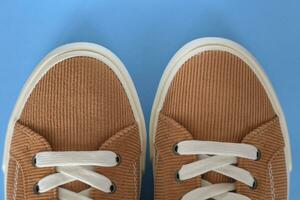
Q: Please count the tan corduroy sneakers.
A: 2